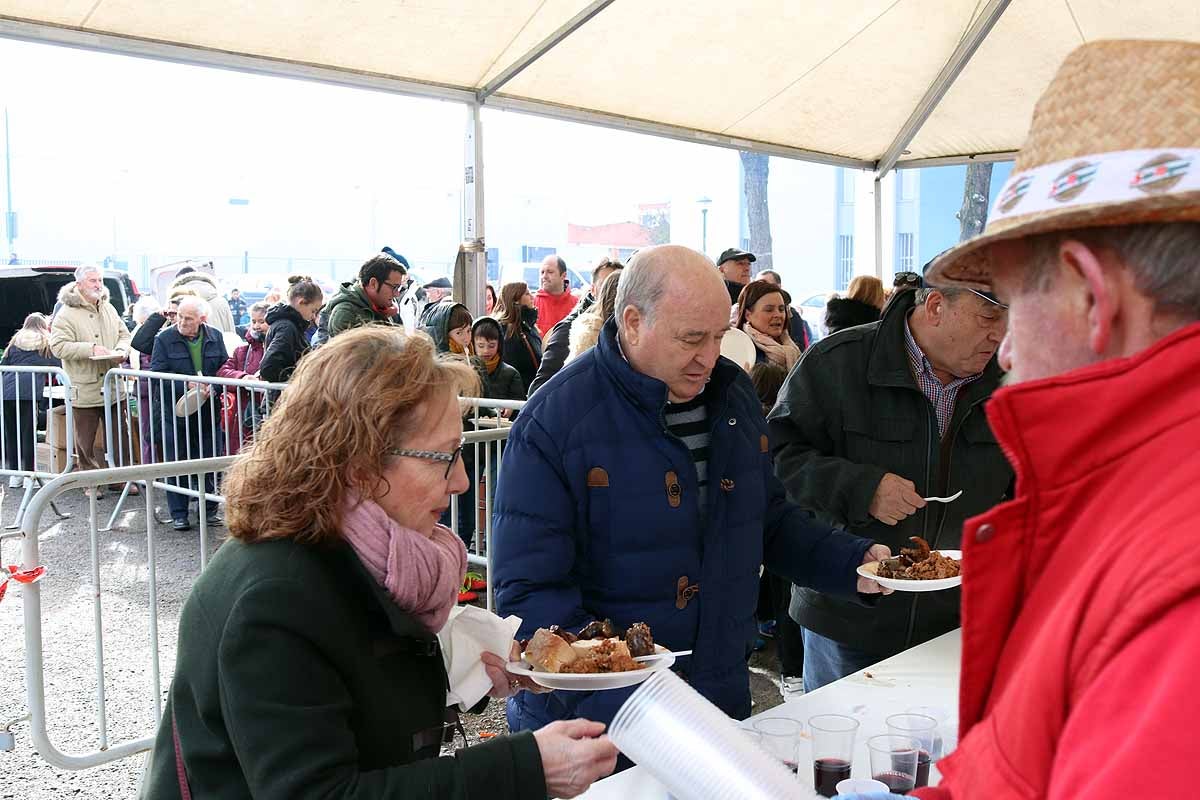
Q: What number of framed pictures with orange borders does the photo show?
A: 0